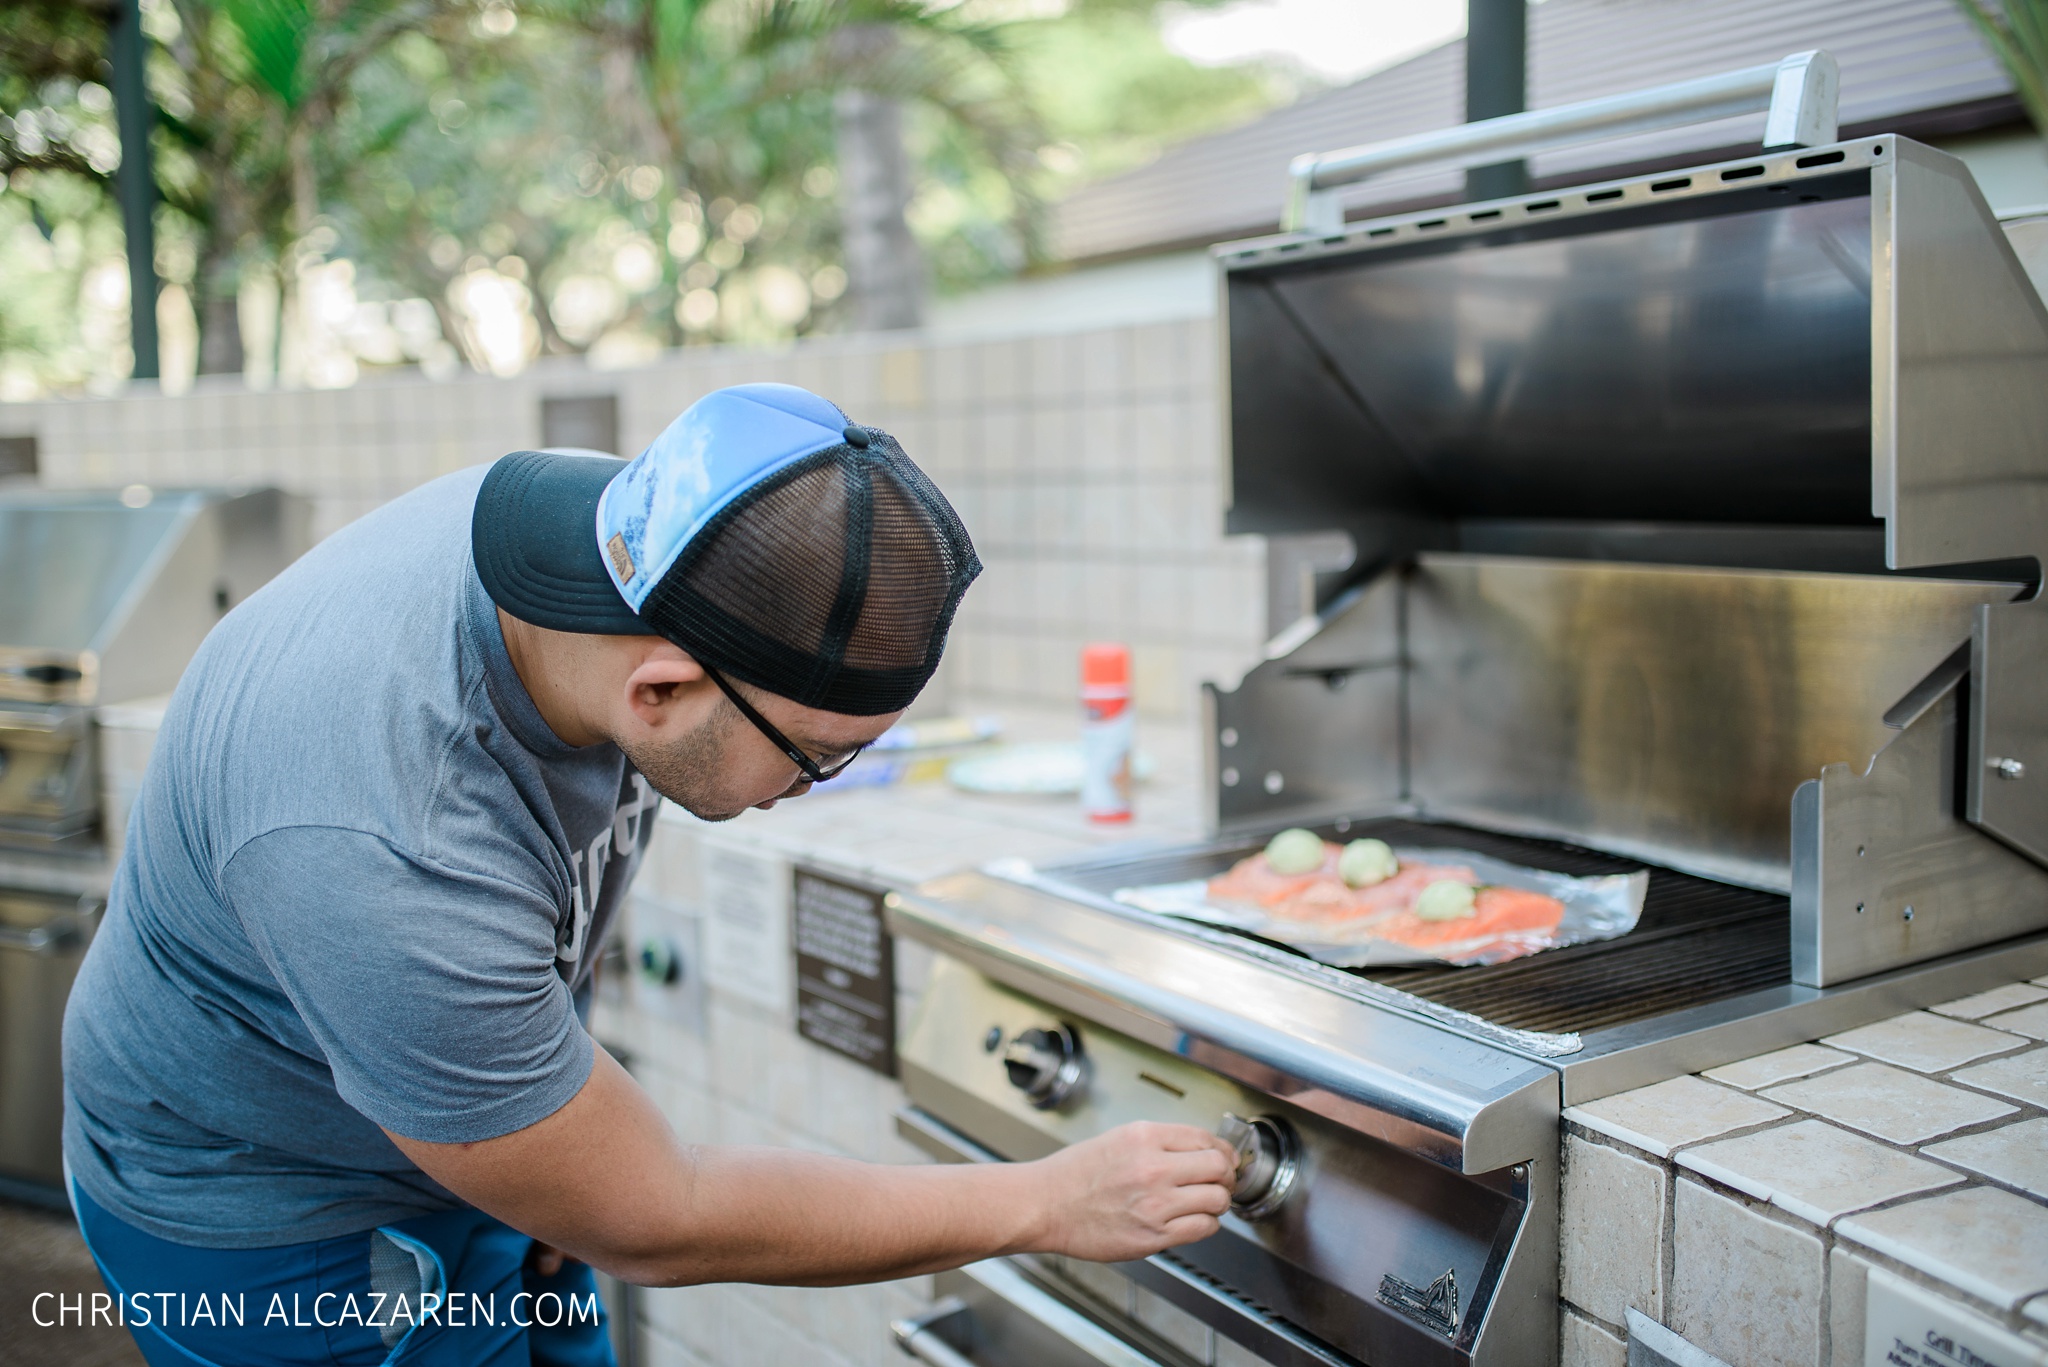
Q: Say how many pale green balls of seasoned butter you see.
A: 3